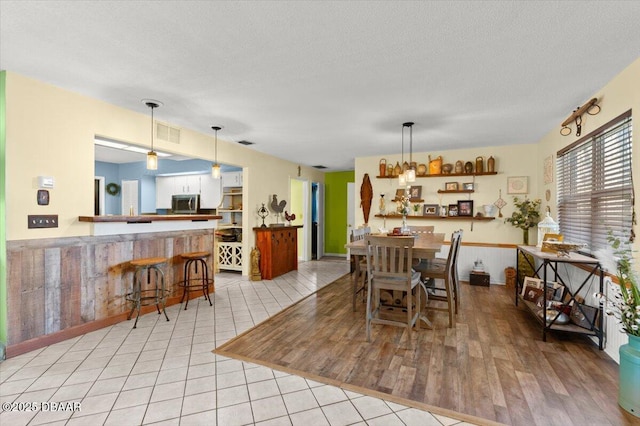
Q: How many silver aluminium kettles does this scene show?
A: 0